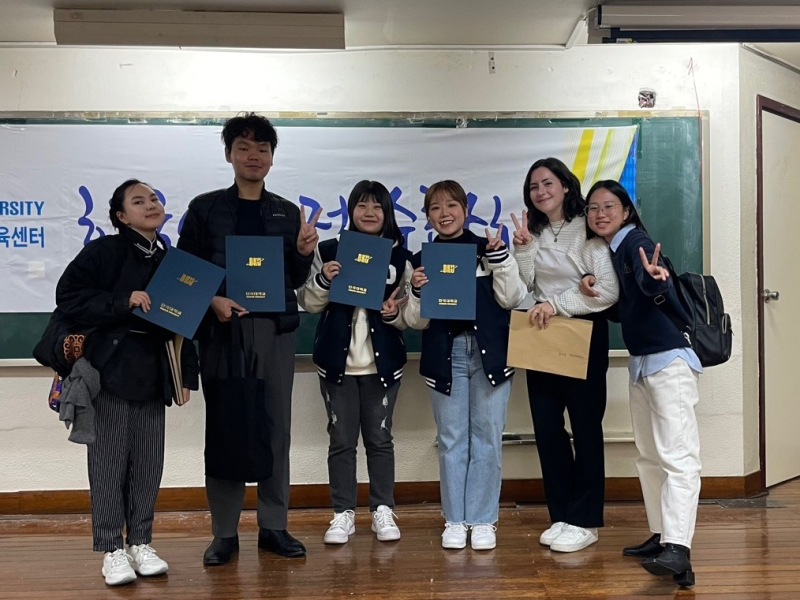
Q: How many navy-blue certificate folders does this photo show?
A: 4